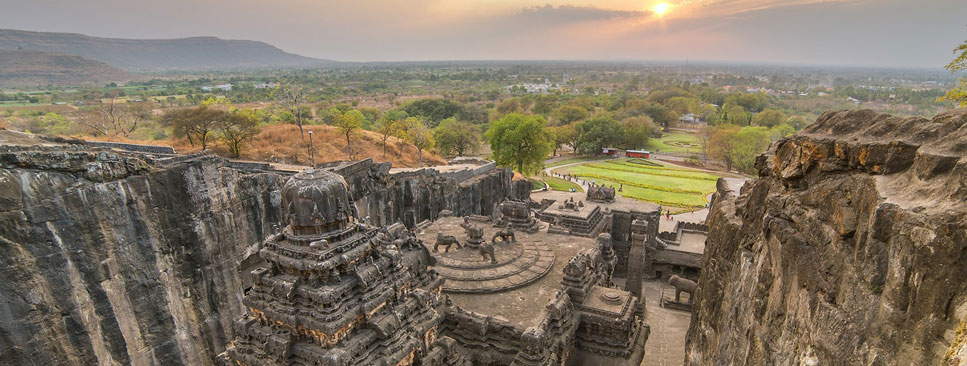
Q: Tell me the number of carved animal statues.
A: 5